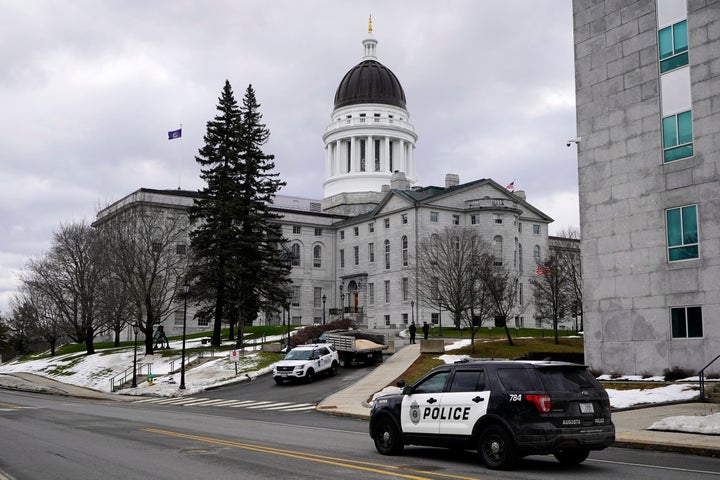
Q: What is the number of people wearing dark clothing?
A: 2